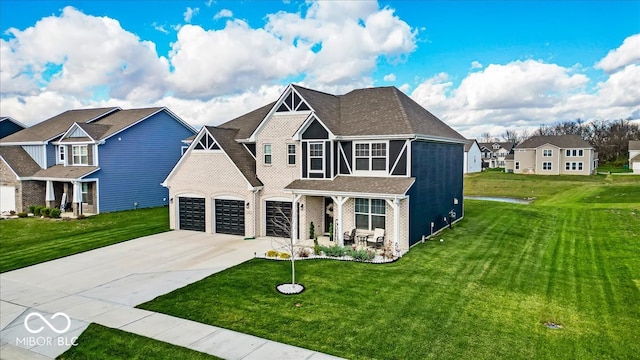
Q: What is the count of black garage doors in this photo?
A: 3